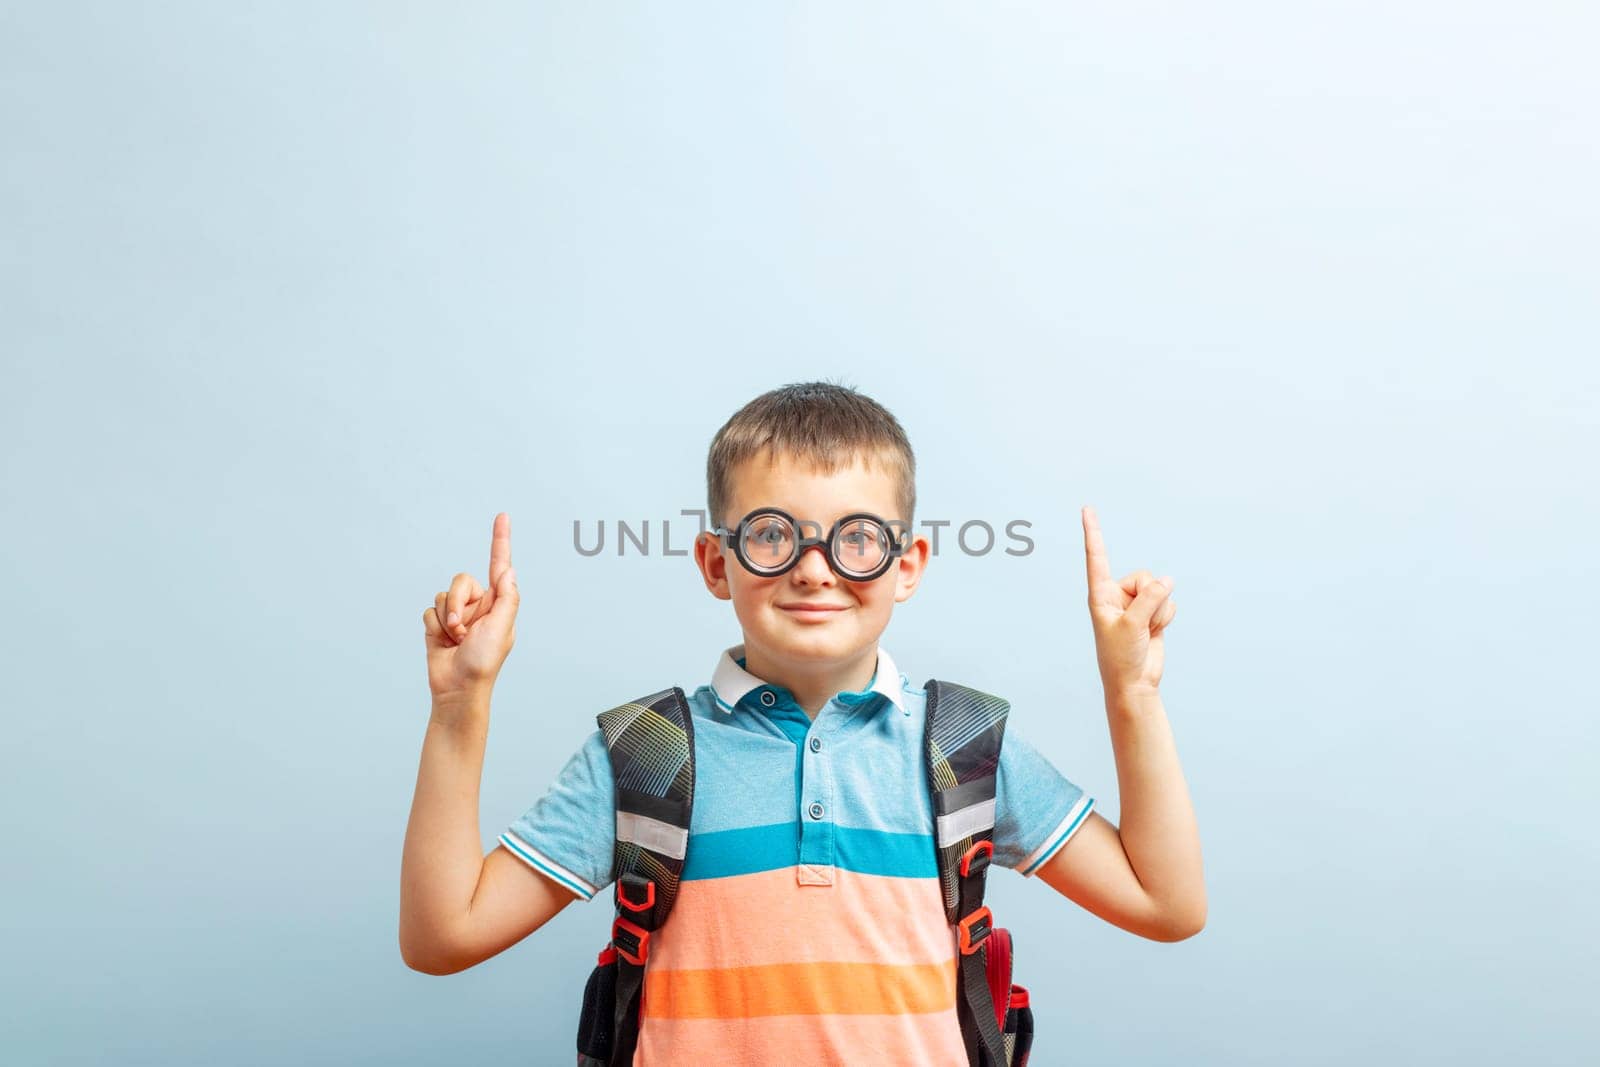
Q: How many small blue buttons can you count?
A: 3